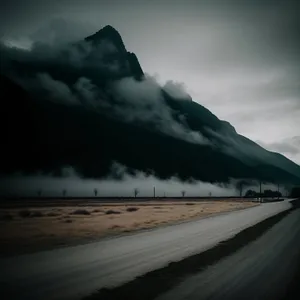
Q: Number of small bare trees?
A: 6